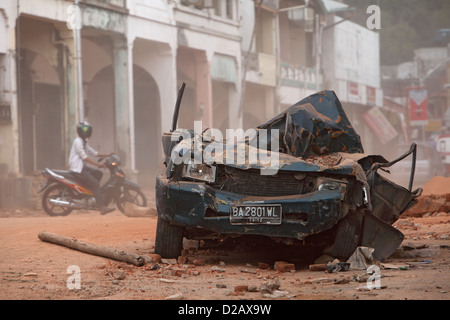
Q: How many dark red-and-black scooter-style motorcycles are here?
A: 1